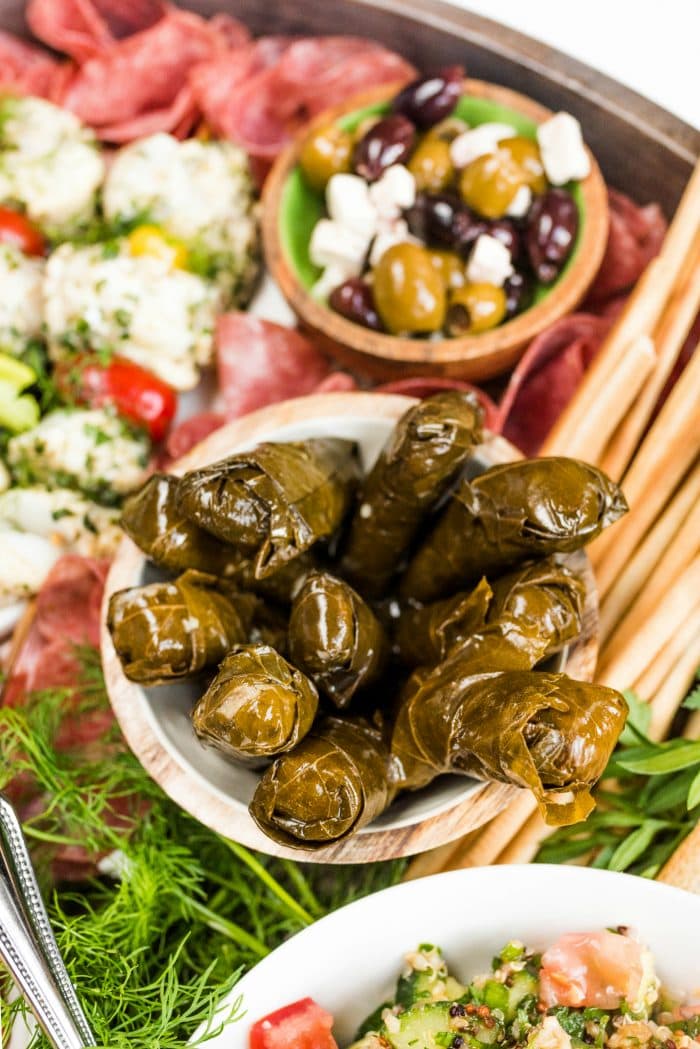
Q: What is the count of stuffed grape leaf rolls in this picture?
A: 10